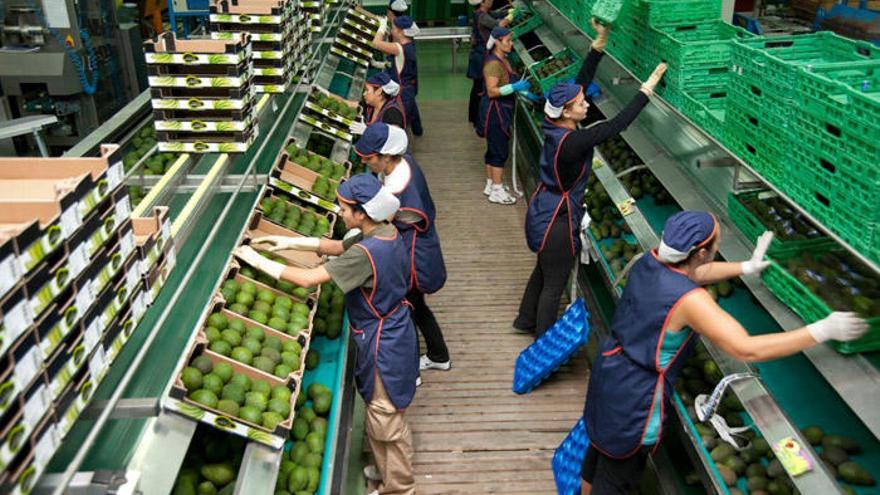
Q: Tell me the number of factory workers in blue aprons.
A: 9